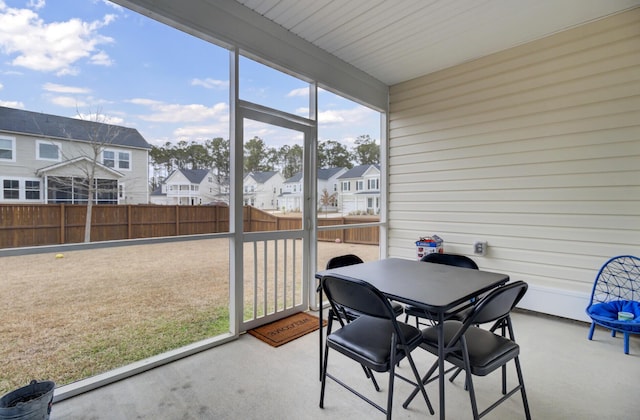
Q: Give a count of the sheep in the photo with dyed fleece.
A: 0